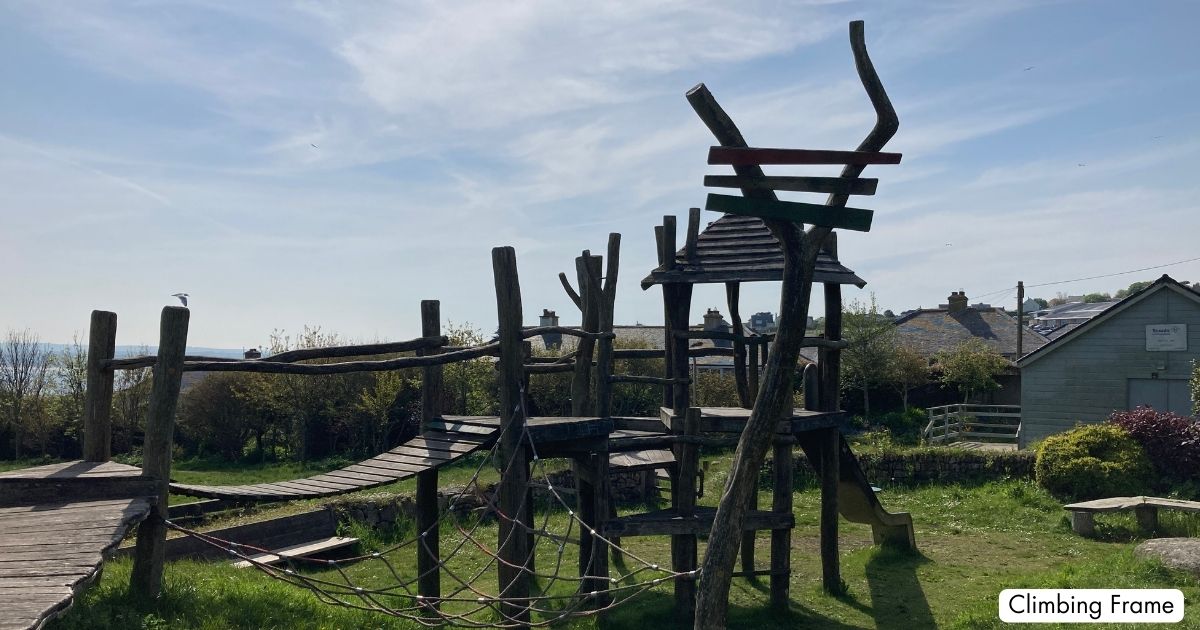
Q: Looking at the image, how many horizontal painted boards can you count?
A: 3